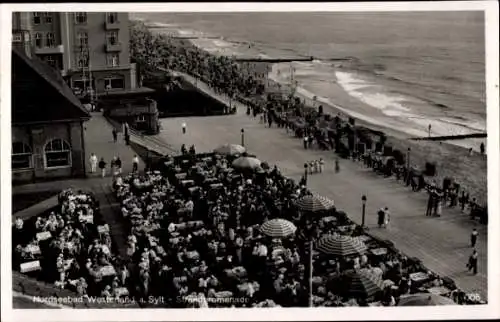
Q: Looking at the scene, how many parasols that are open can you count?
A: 7